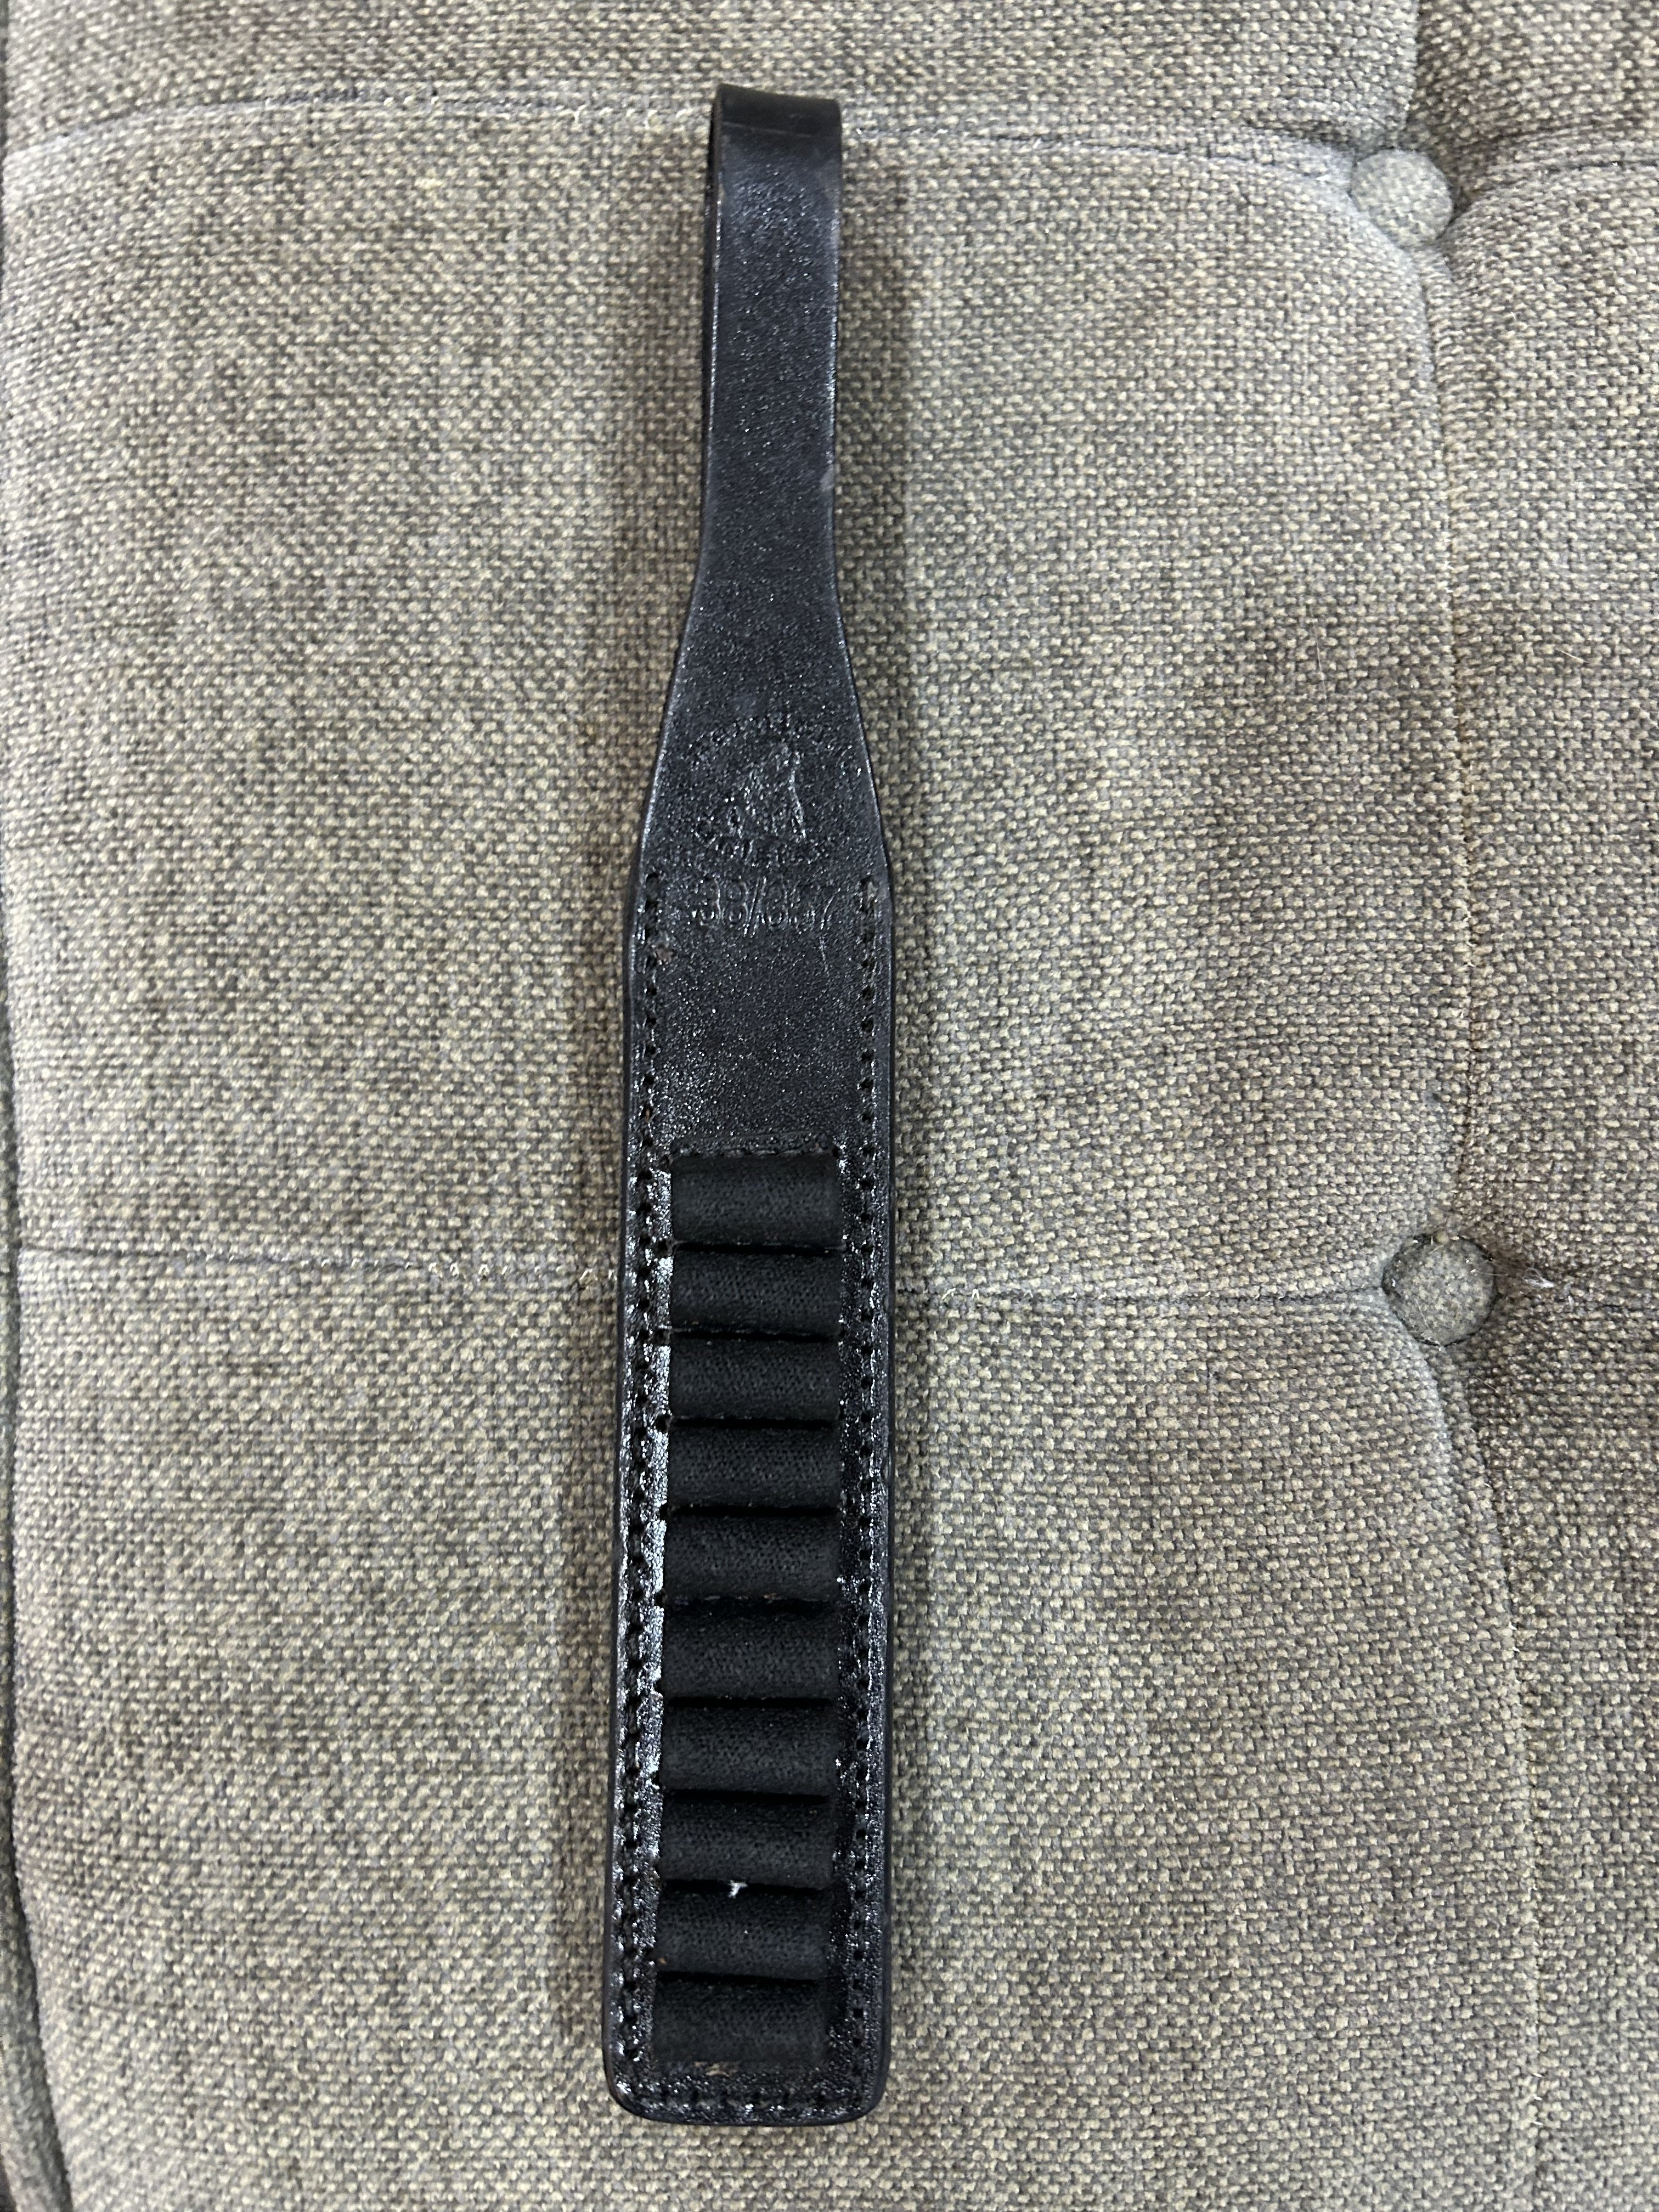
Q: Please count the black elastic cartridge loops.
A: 10